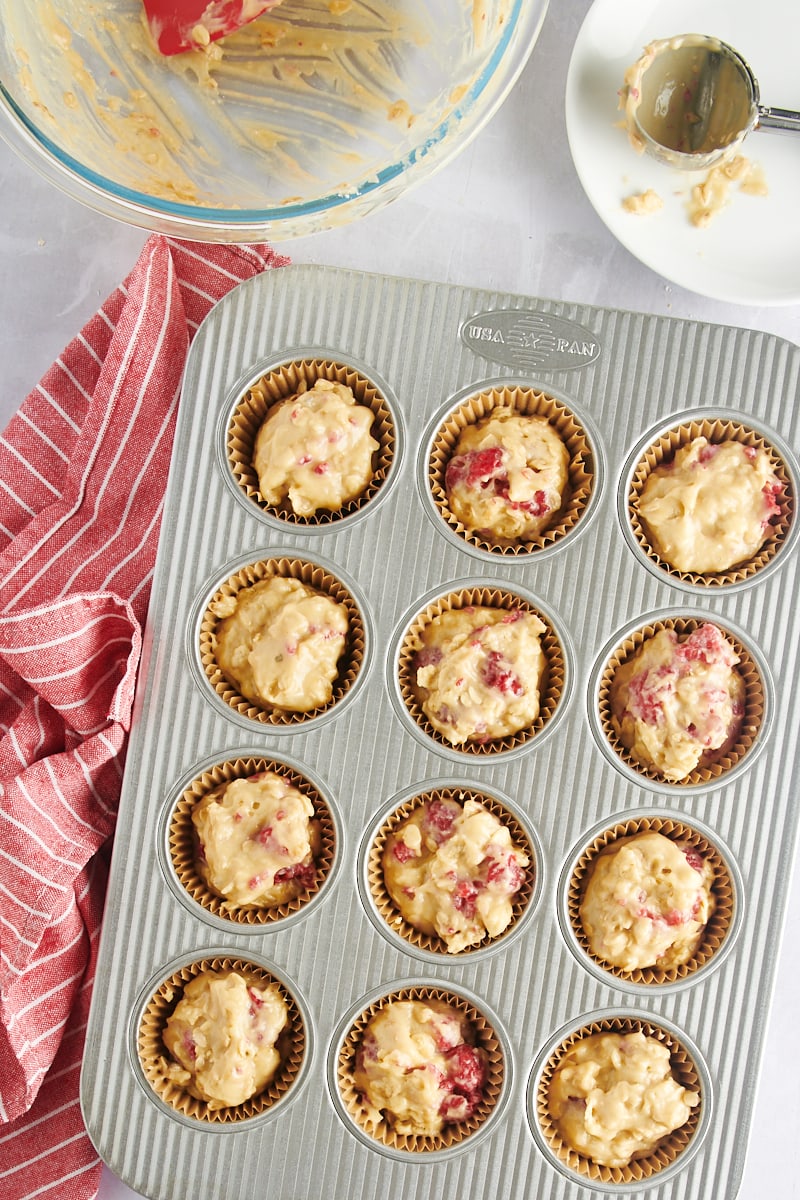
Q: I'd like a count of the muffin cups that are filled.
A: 12